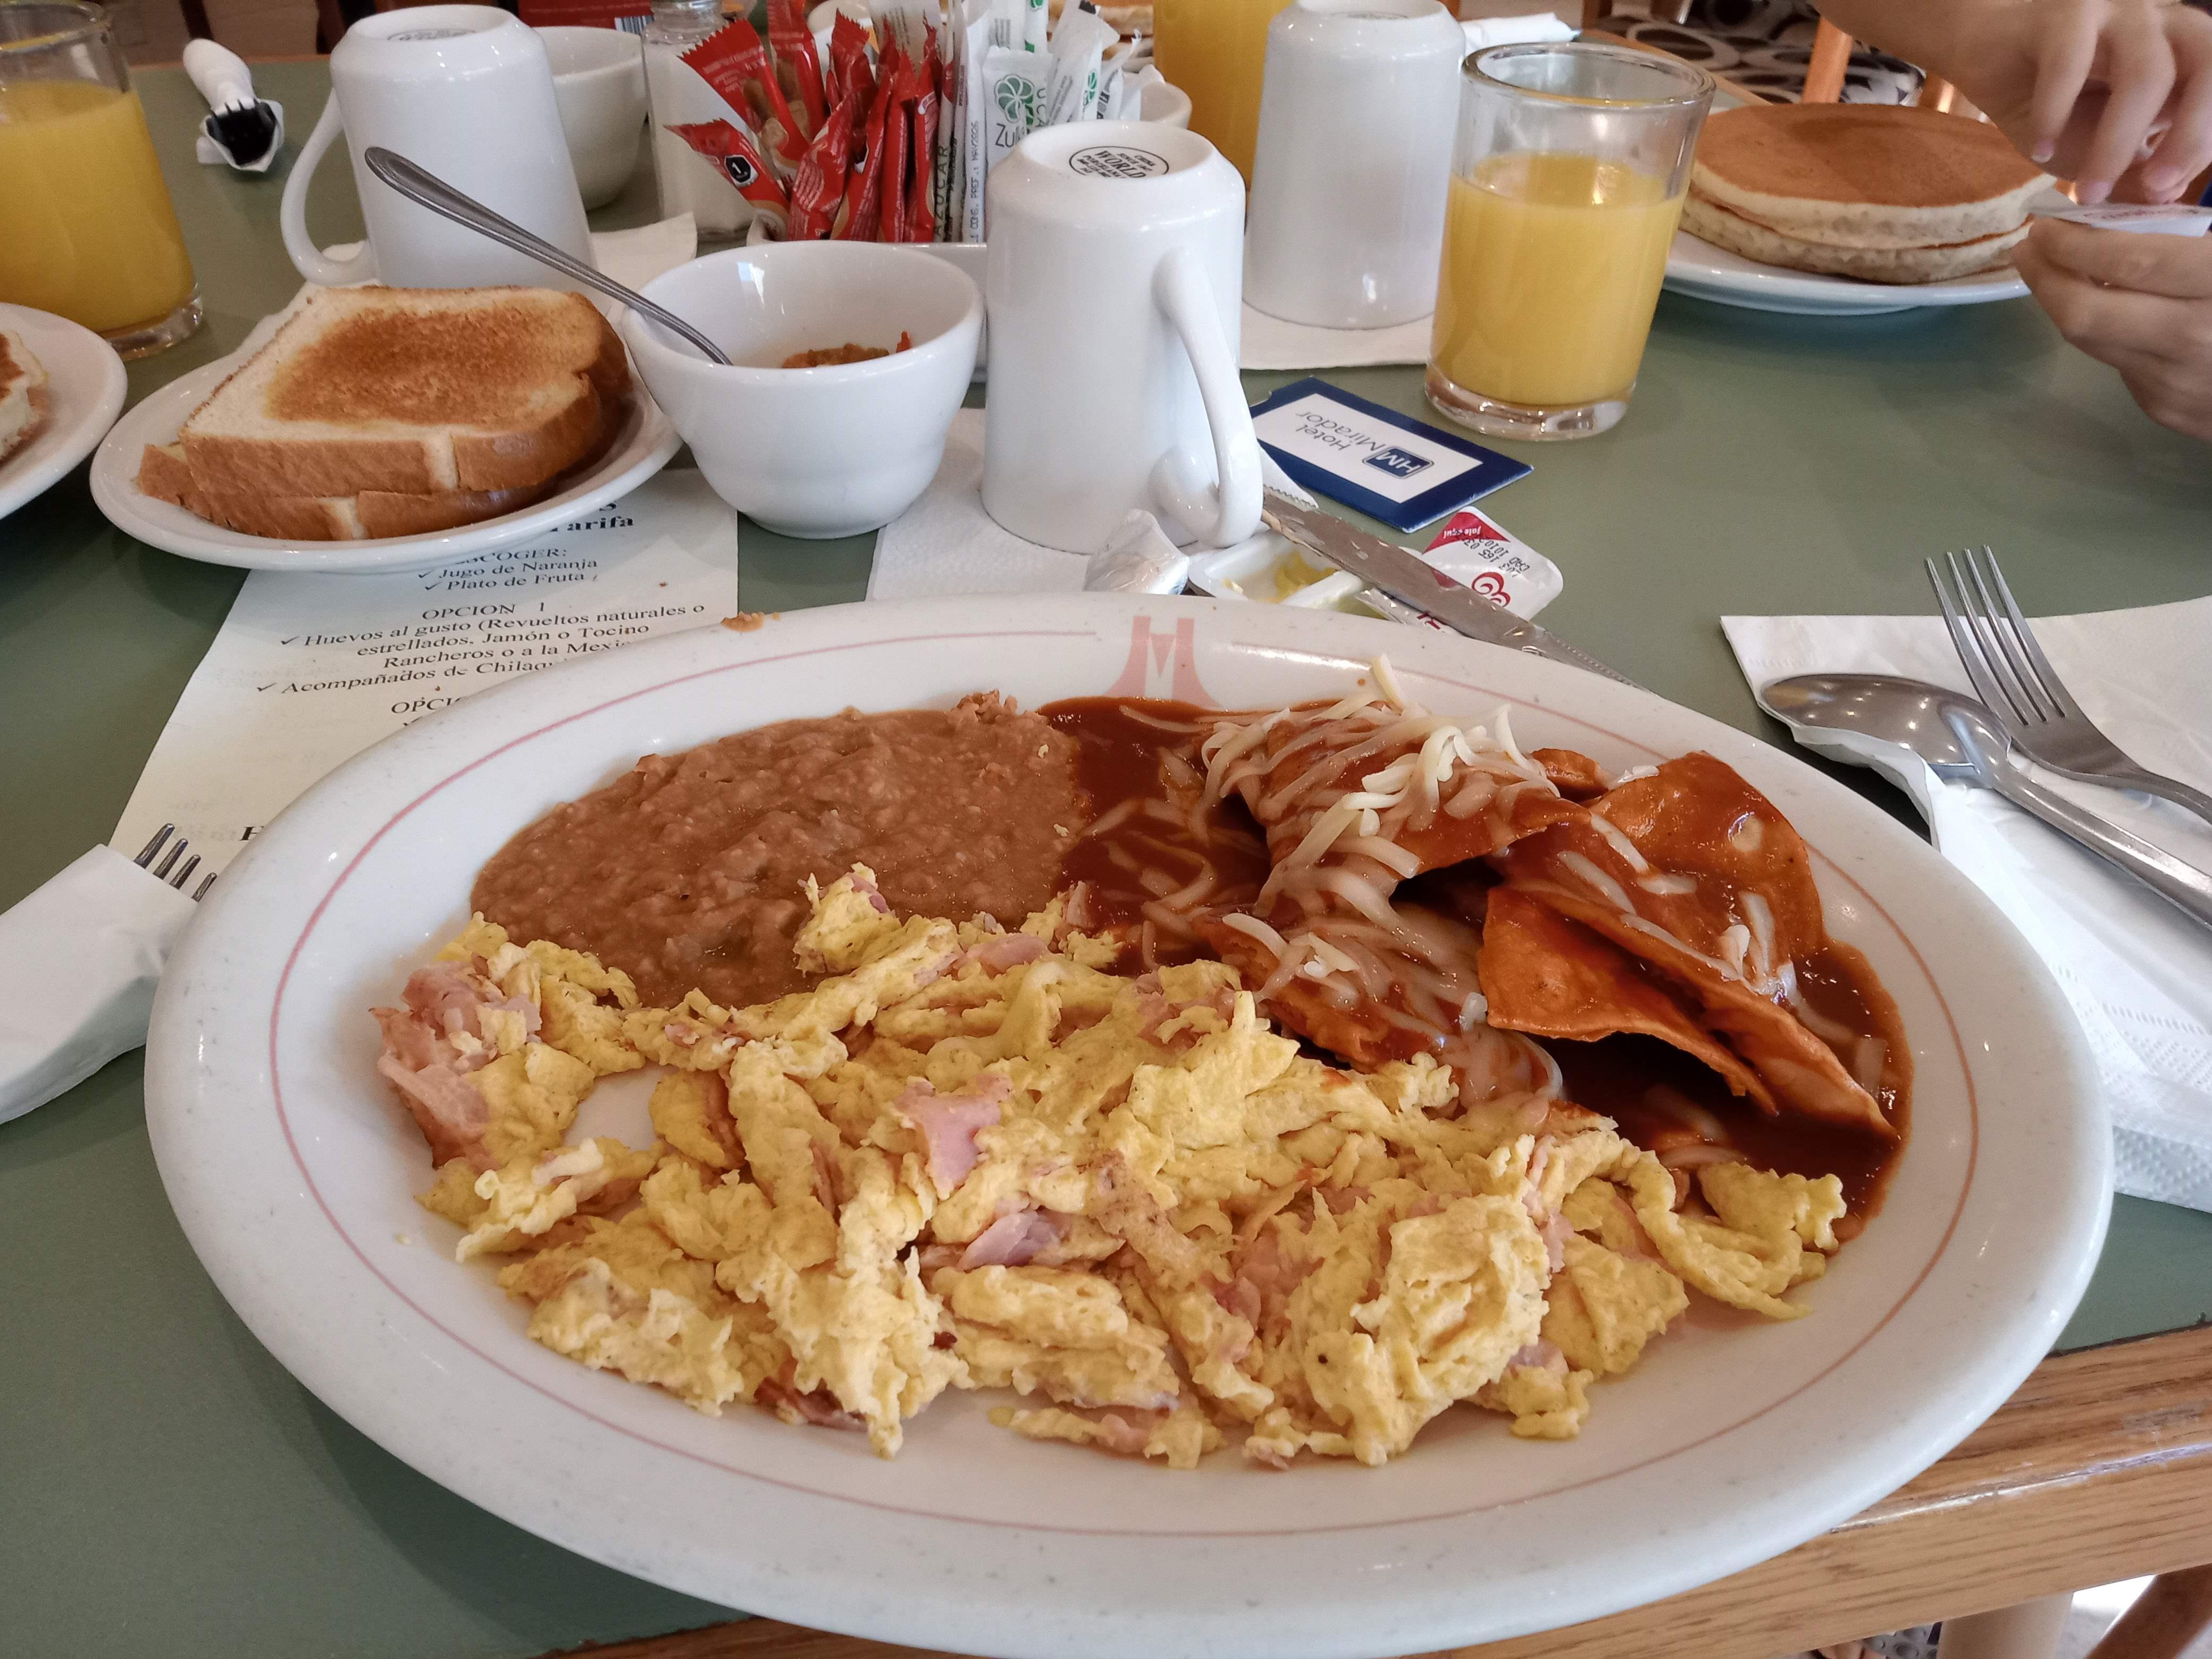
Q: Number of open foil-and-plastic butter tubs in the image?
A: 1